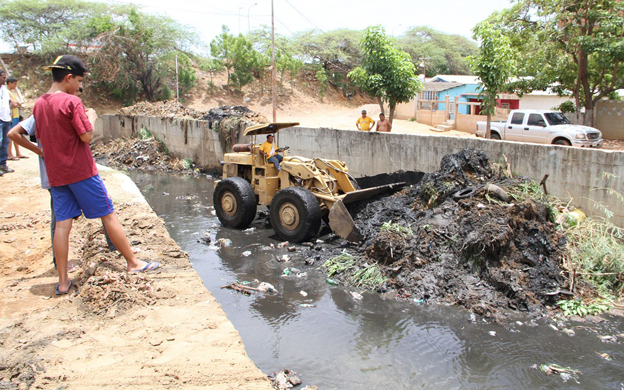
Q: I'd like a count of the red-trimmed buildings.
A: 1